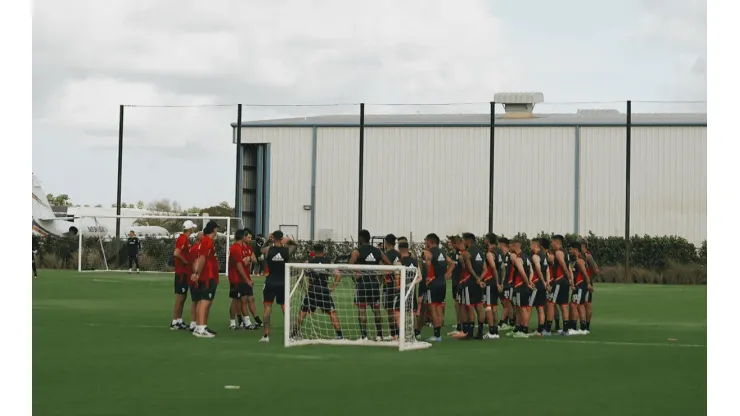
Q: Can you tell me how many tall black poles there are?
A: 5